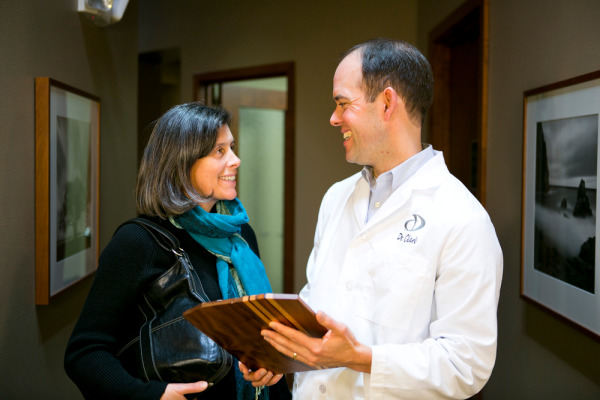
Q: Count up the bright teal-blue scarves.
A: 1